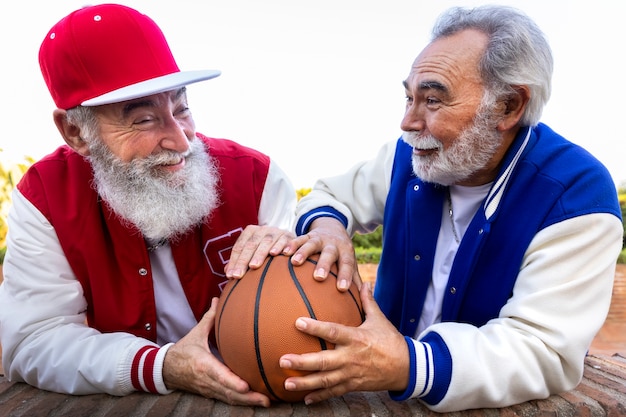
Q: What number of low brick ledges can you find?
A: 1